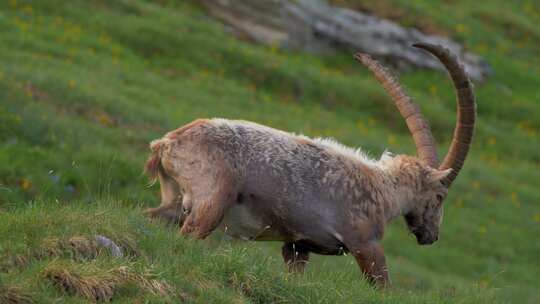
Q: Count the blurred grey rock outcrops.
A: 1